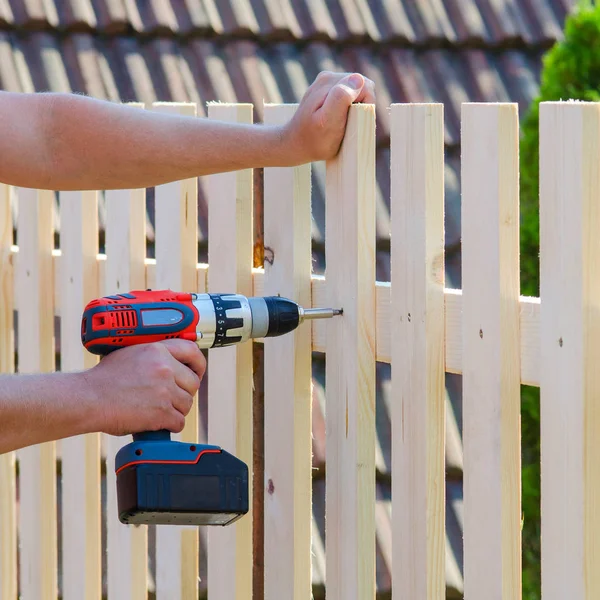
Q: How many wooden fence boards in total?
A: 11